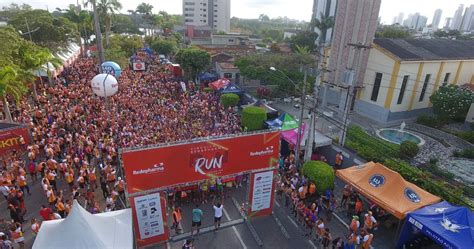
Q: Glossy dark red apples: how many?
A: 0